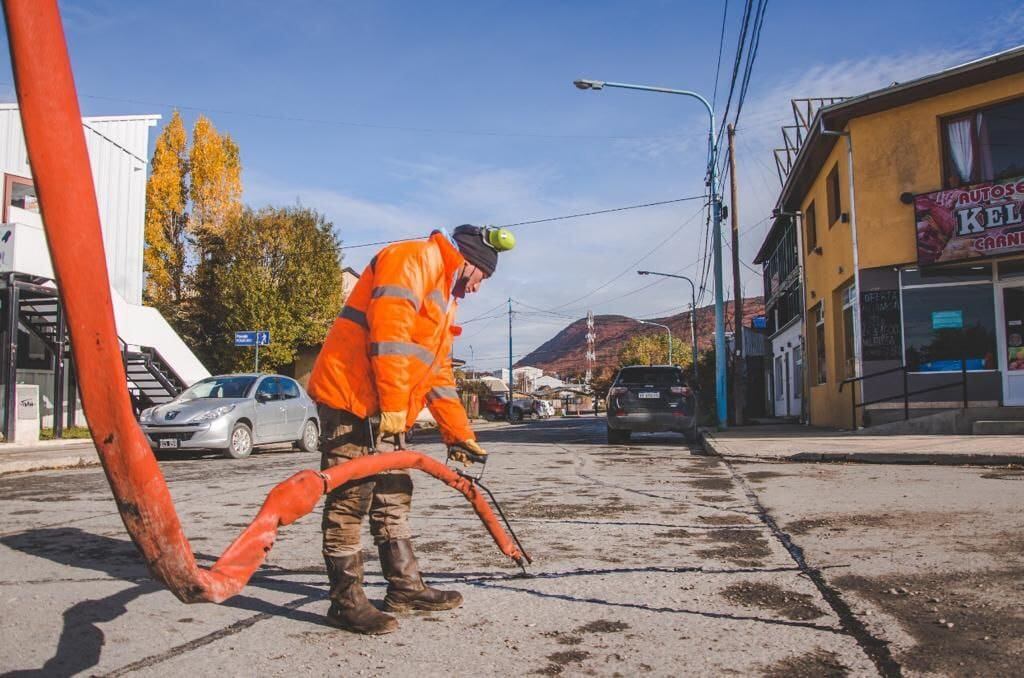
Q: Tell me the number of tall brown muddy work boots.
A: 2